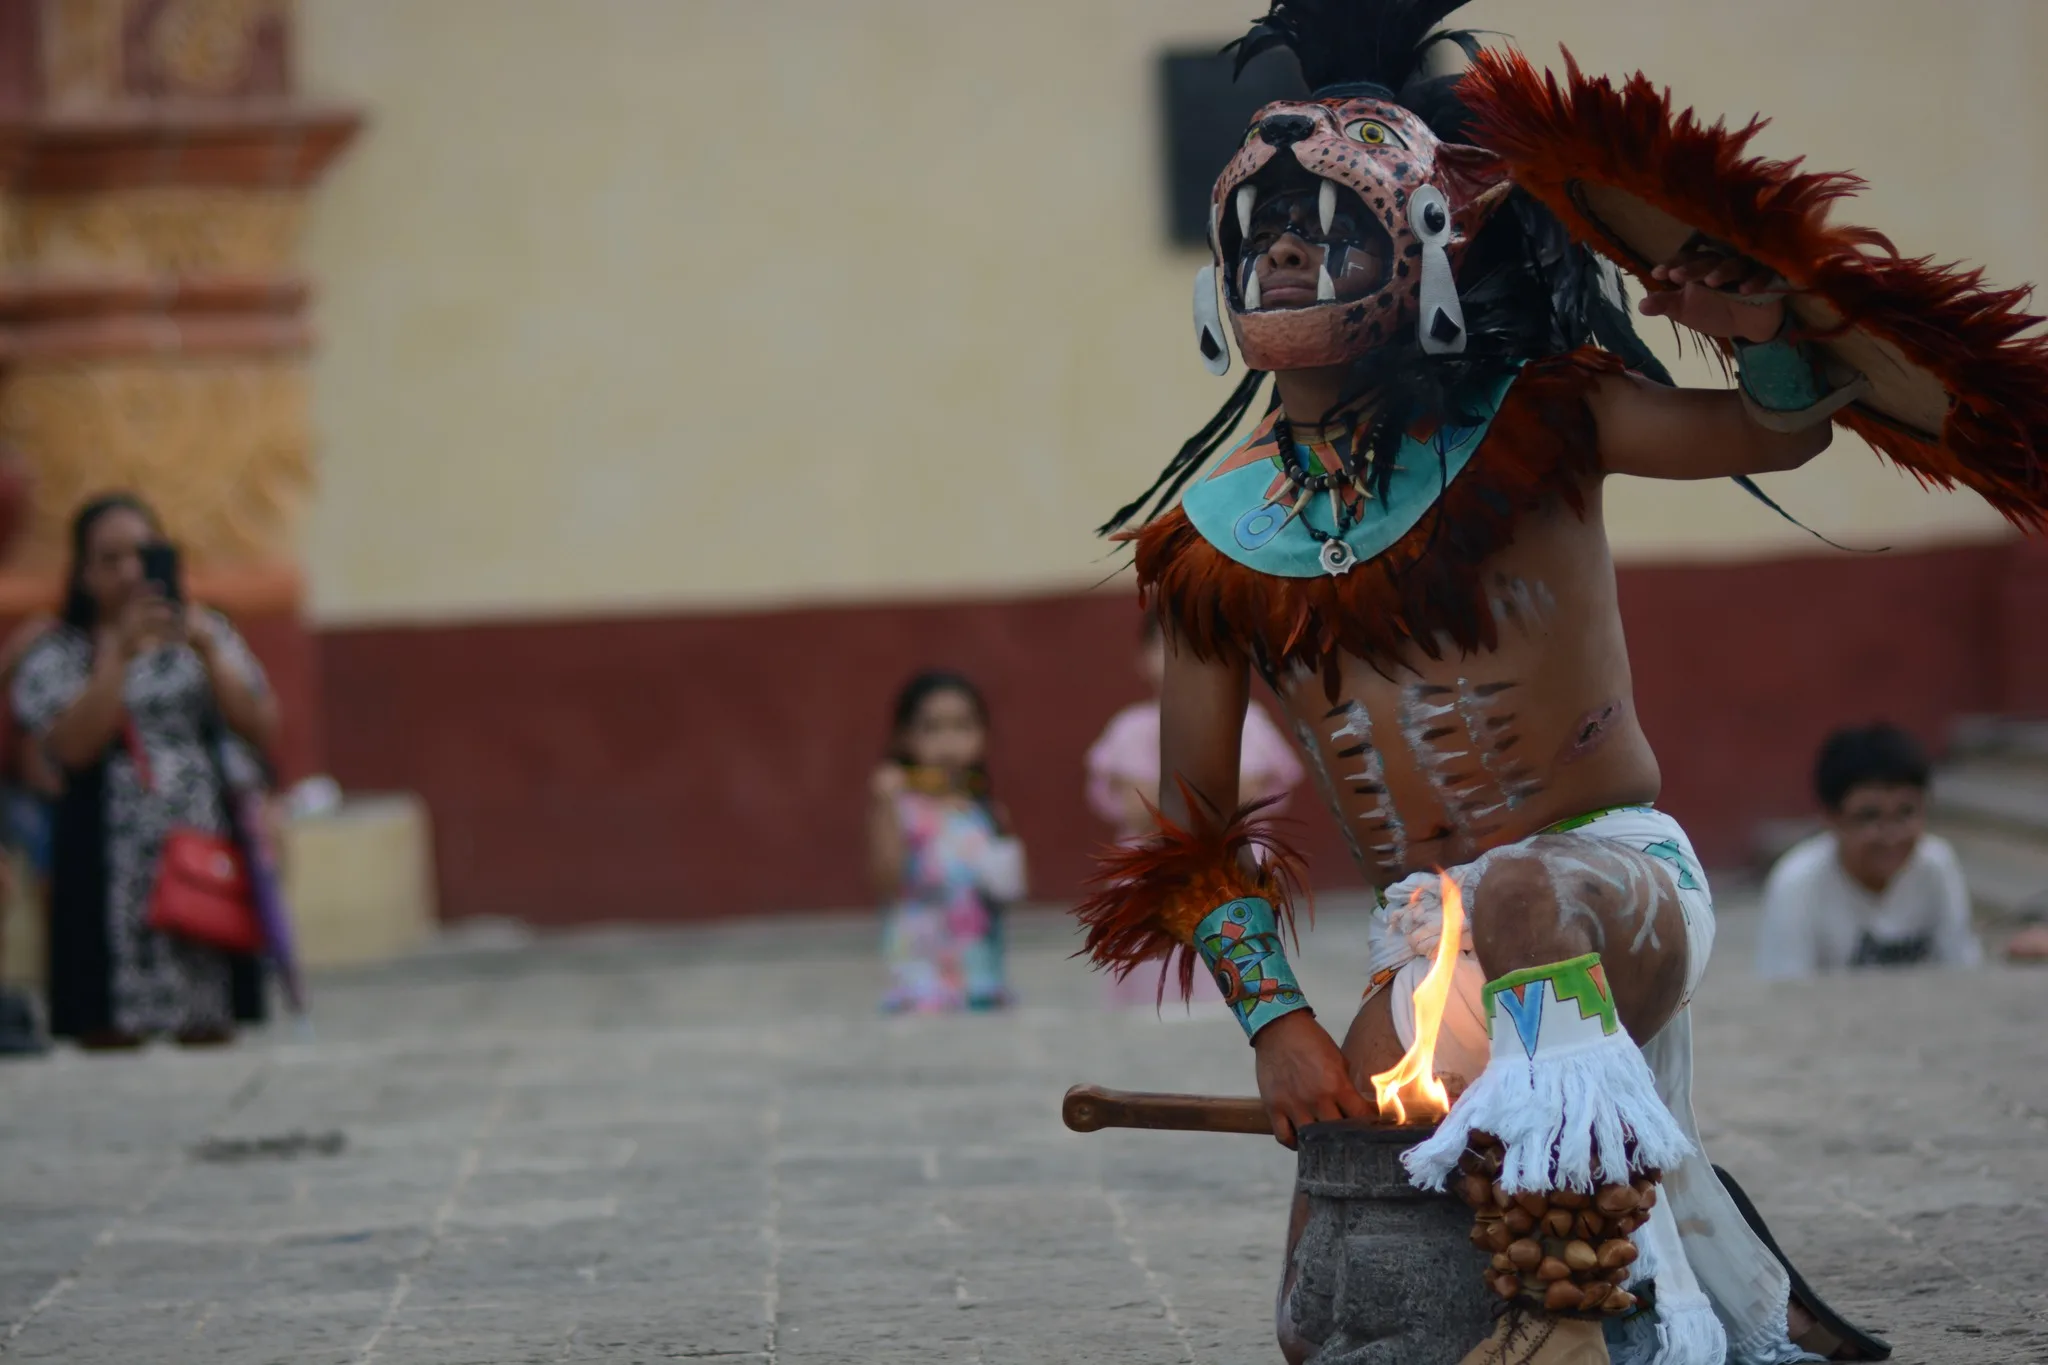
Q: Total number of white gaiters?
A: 1